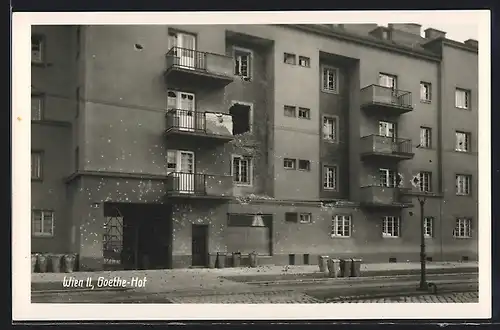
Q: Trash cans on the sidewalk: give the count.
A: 12